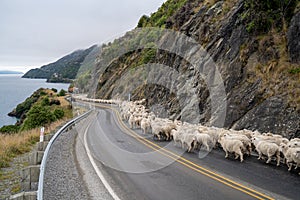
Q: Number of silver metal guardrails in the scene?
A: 1